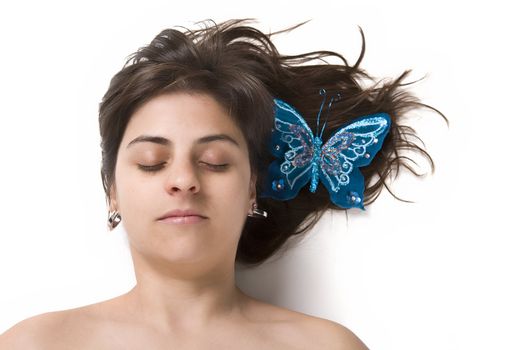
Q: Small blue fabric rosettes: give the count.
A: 2